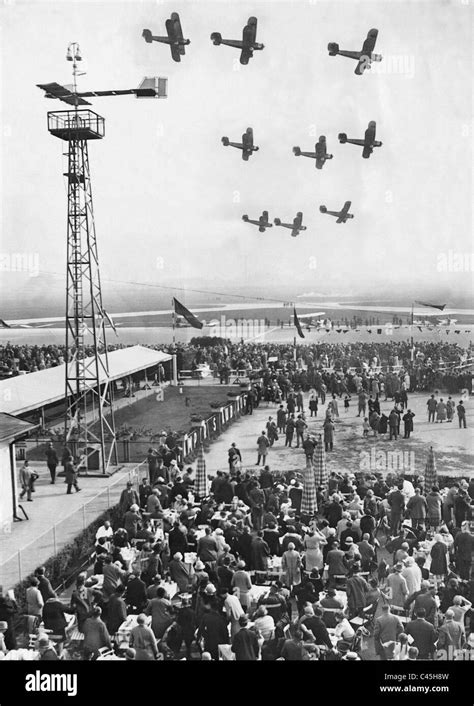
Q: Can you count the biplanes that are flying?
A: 9